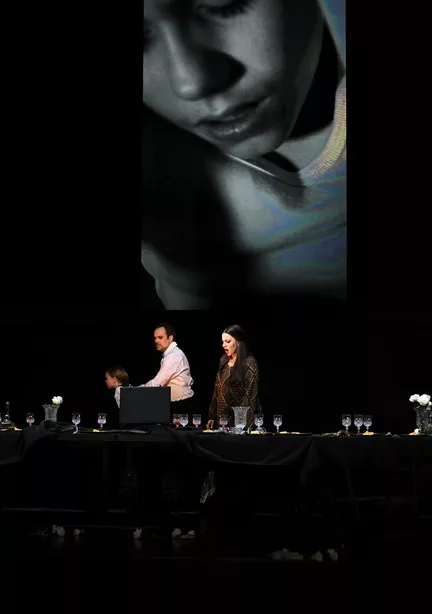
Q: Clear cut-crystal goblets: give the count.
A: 12